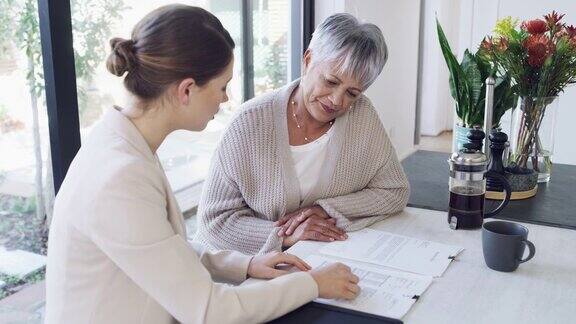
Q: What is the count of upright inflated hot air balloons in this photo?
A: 0